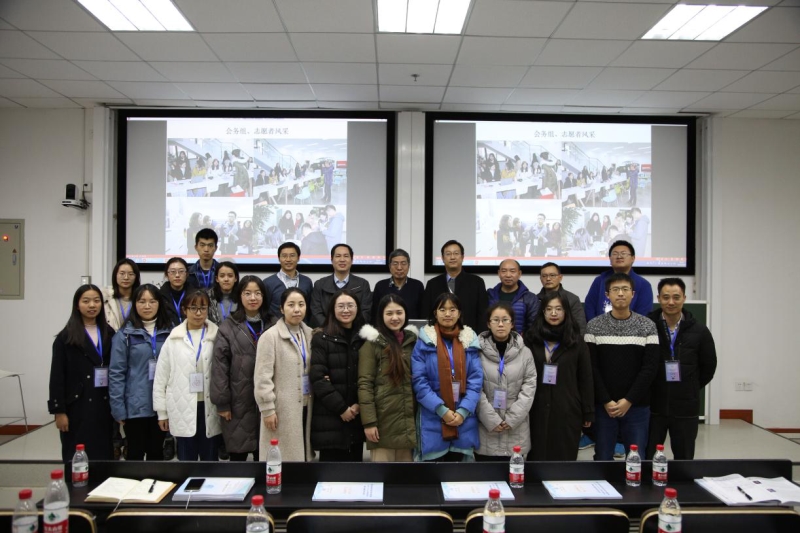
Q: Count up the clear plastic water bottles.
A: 10